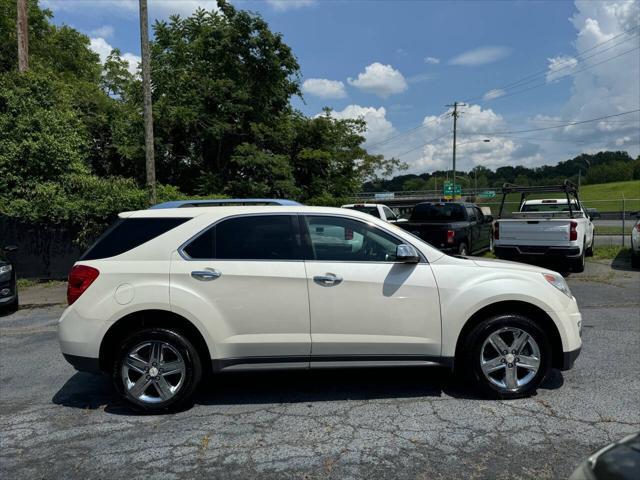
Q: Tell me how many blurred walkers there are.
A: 0